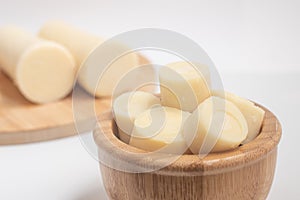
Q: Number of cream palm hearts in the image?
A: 7